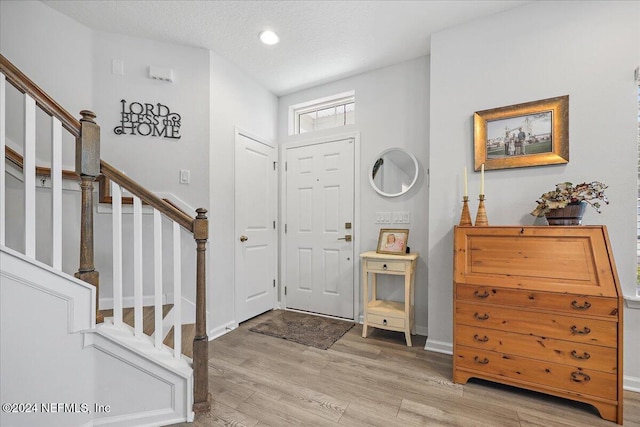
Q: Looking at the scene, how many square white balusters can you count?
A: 7